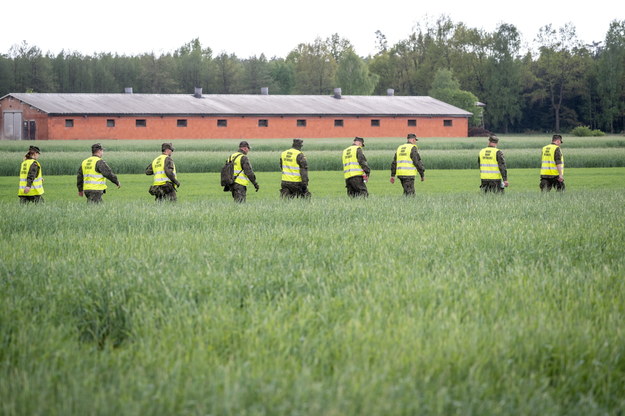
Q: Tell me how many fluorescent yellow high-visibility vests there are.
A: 9